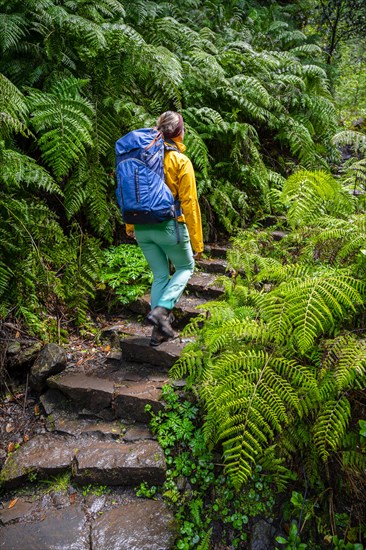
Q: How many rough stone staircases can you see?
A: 1